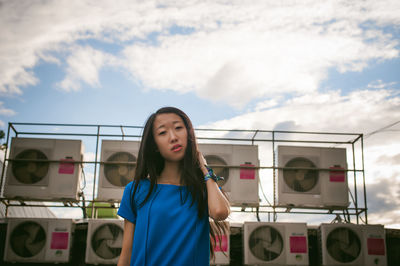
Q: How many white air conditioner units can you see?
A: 9